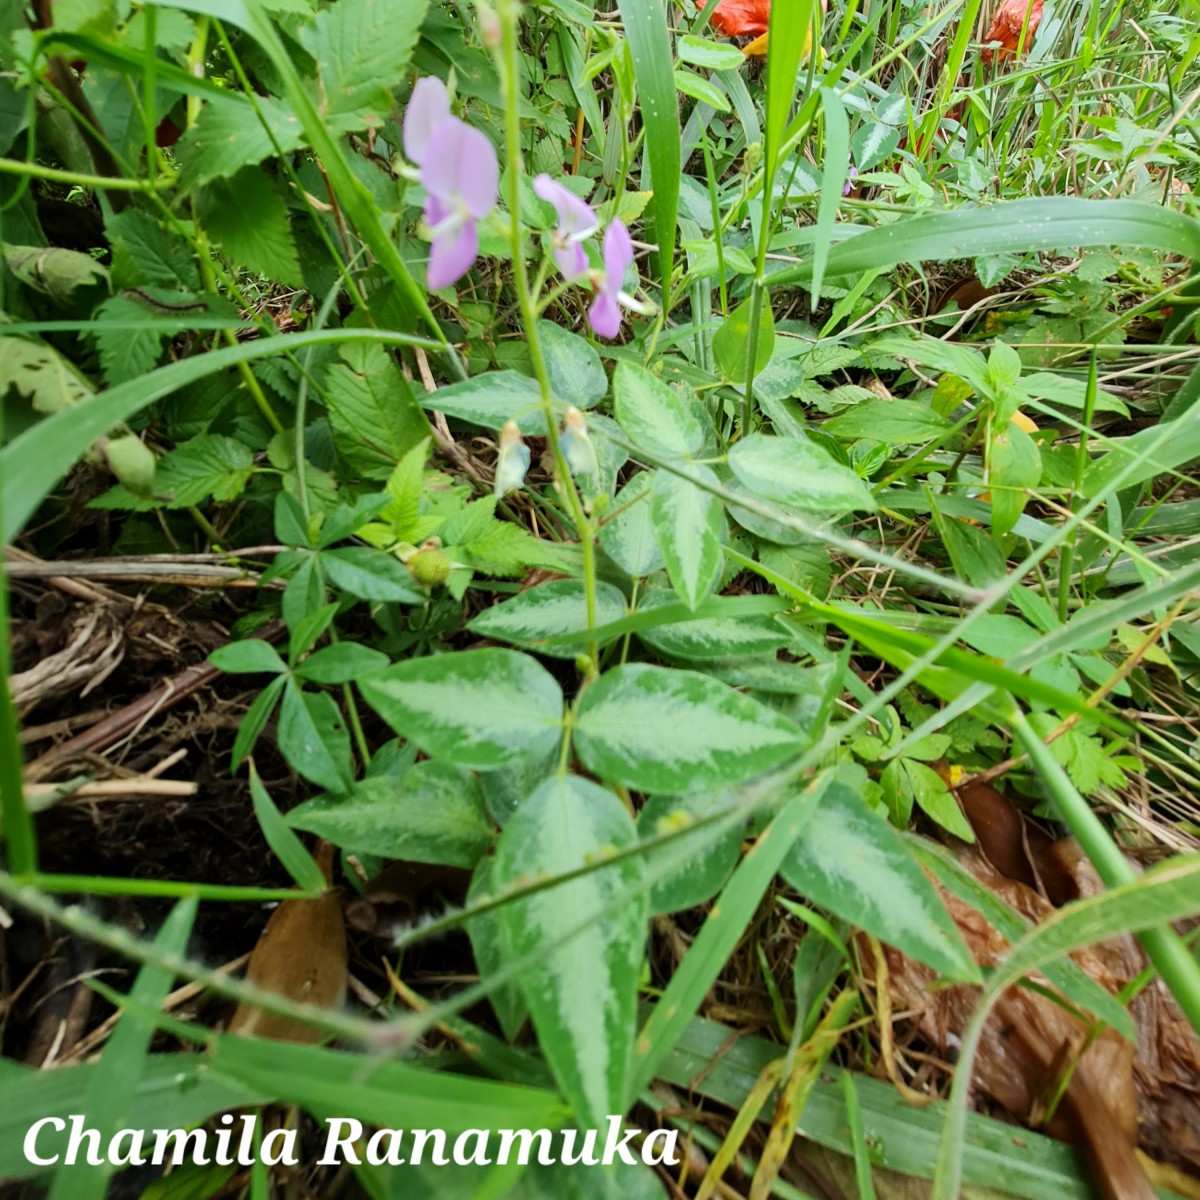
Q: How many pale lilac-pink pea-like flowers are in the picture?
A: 4